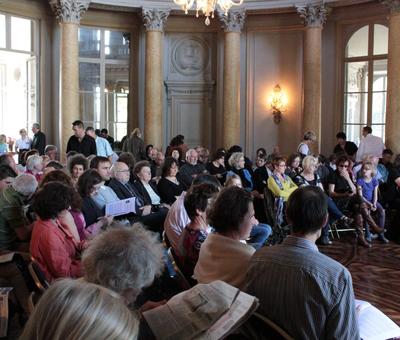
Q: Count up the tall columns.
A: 5